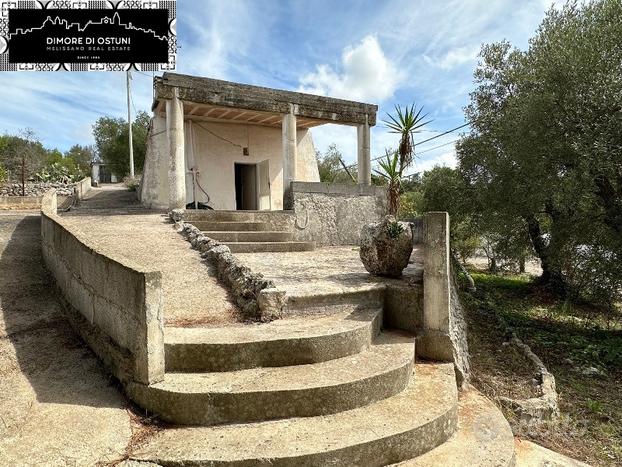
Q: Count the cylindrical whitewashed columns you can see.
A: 3